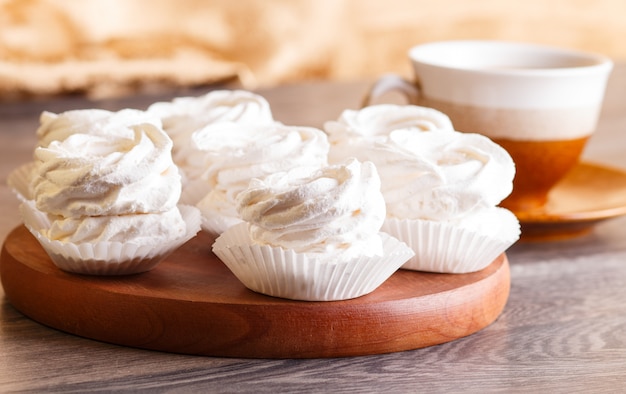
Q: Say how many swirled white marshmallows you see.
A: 7